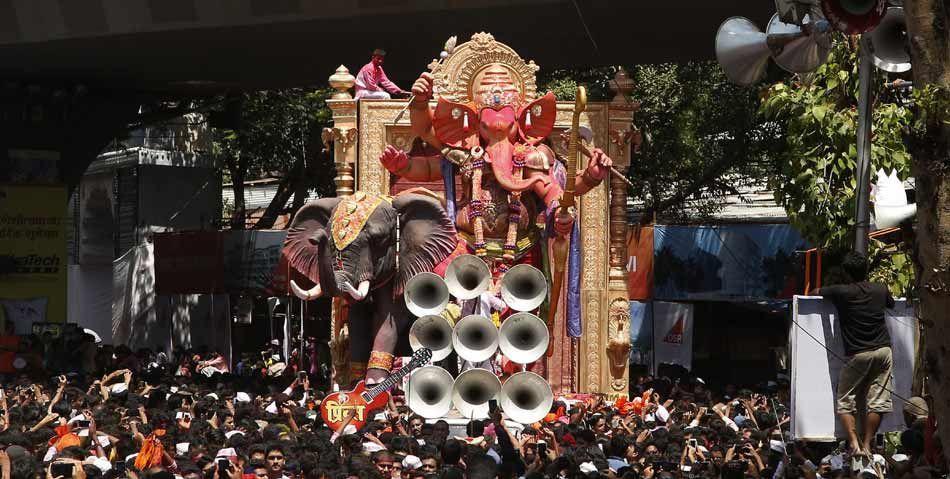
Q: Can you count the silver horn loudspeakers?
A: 12